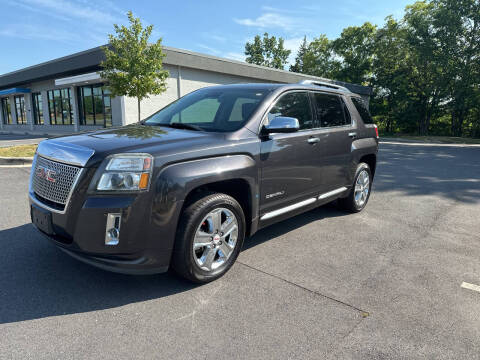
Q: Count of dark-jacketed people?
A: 0